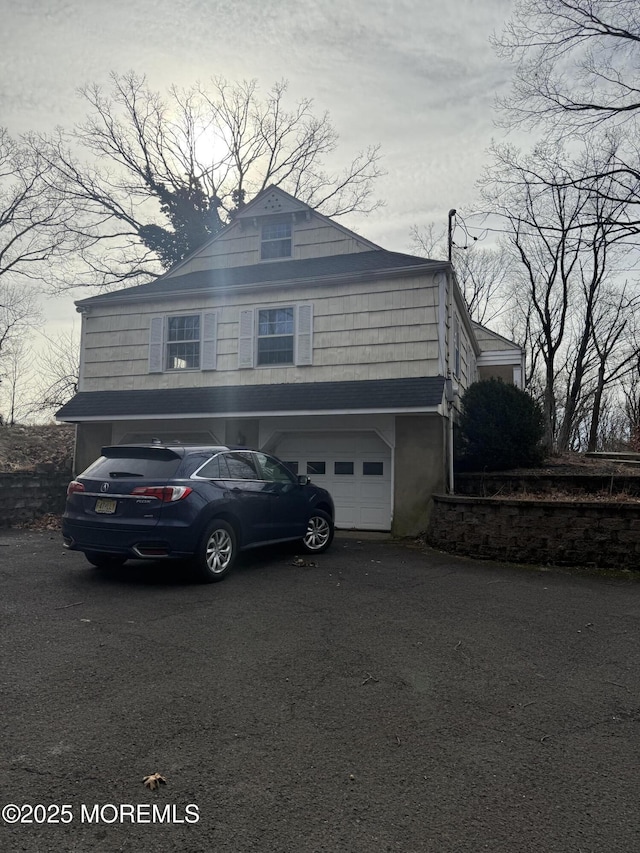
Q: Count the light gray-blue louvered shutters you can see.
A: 4